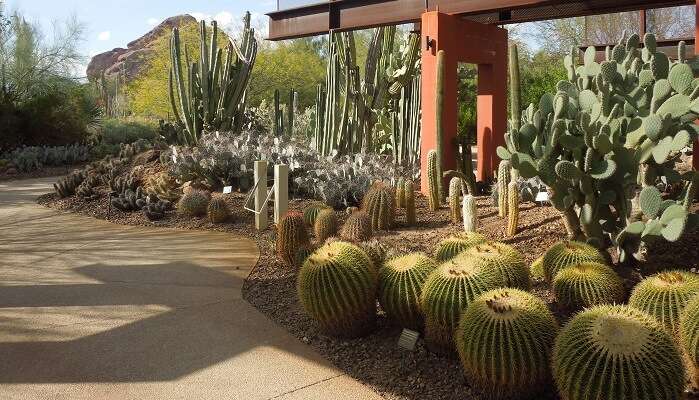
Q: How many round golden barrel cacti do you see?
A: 12